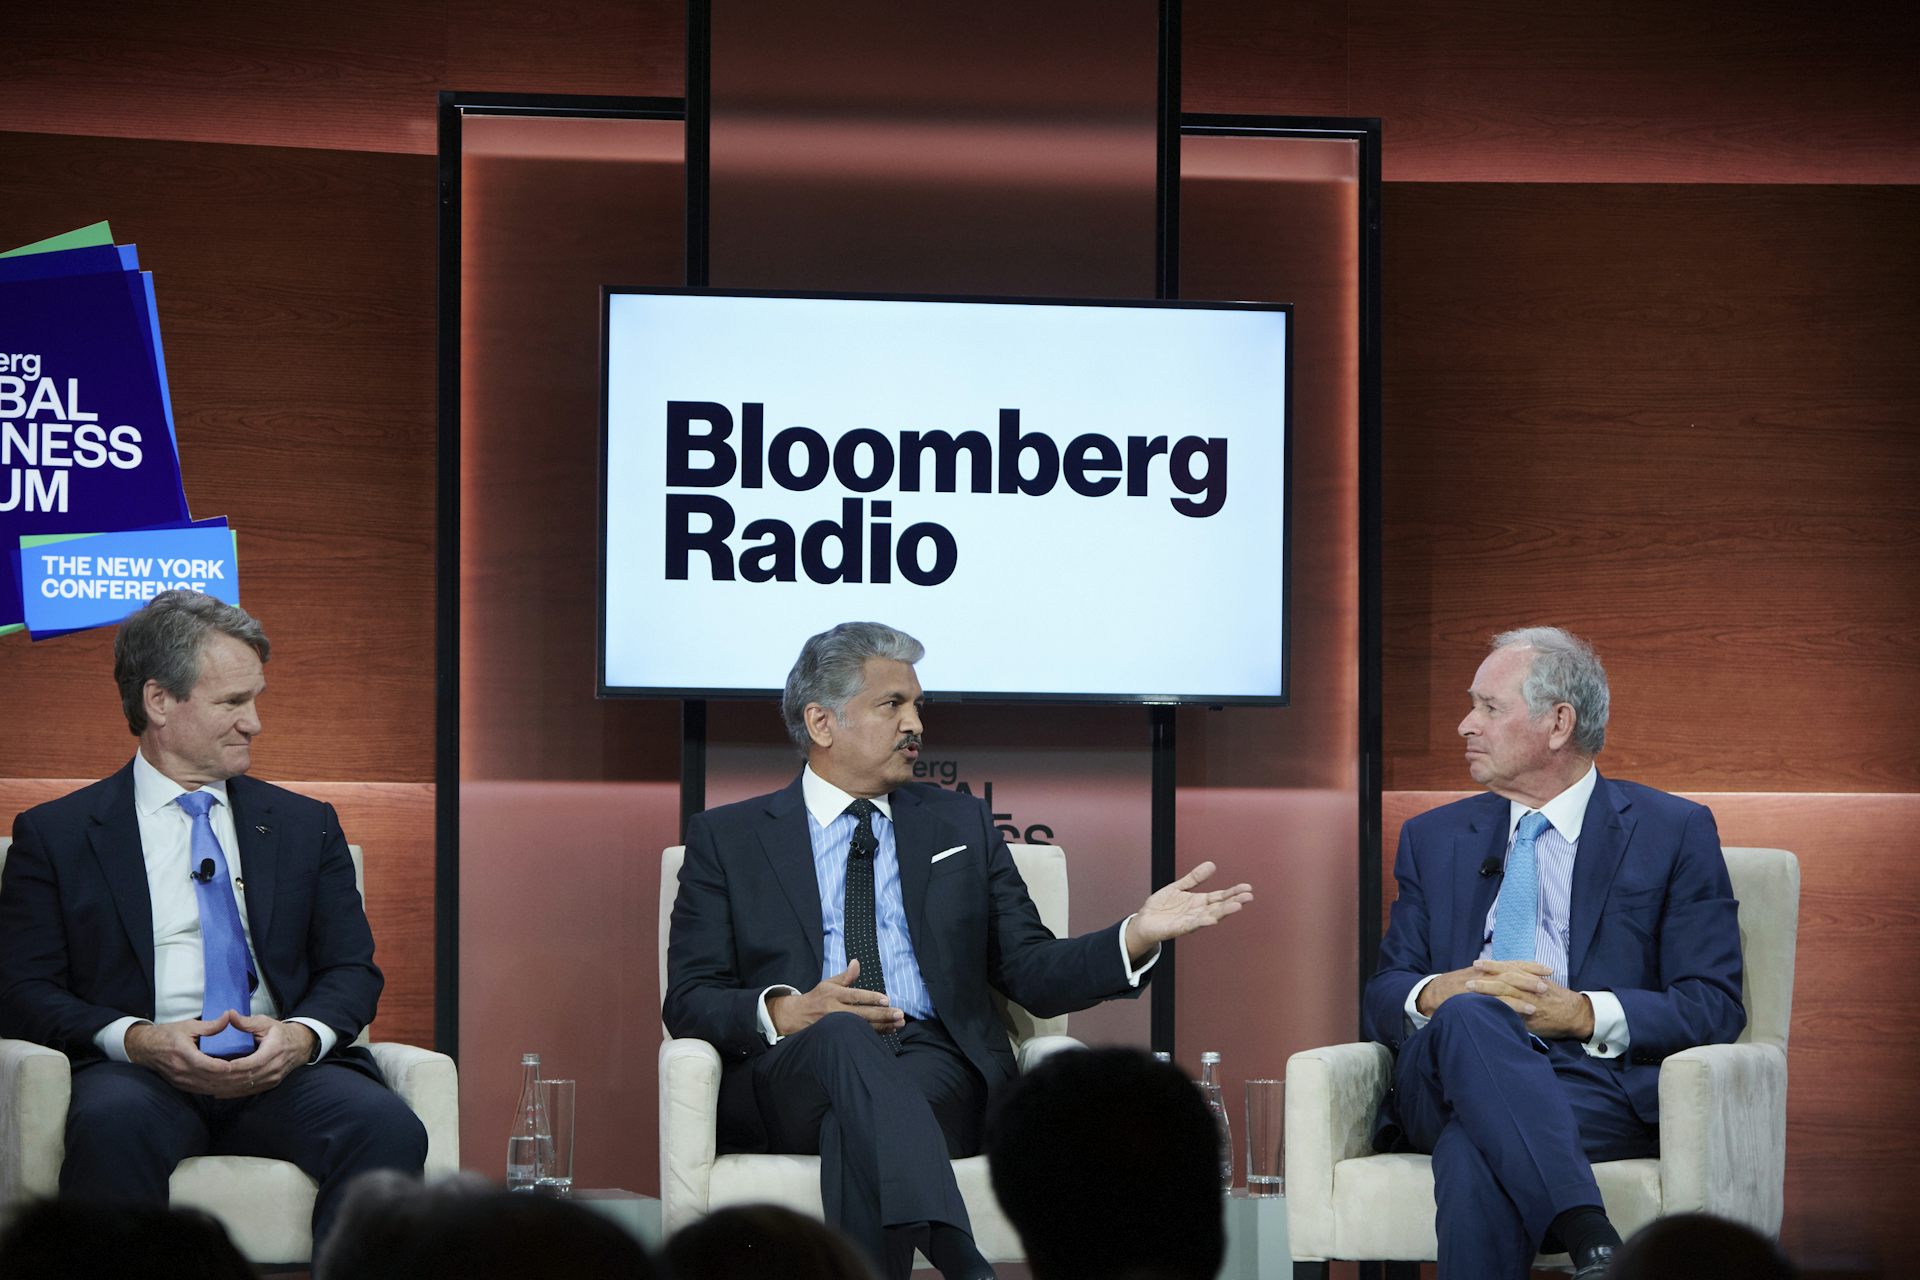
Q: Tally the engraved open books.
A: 0